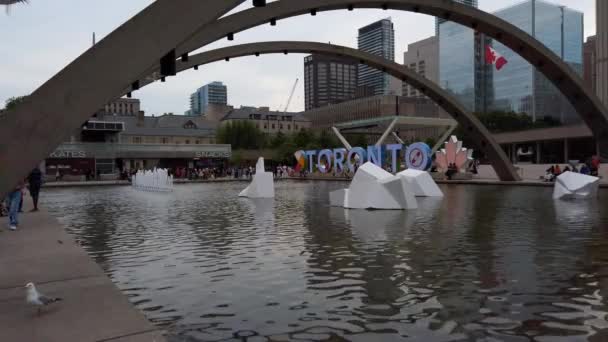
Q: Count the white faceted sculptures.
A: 4